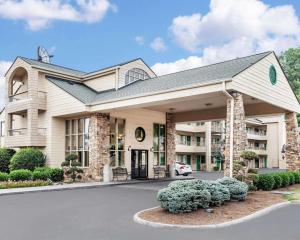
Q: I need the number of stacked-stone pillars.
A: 4